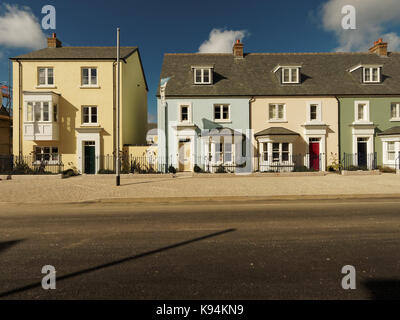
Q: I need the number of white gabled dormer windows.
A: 3